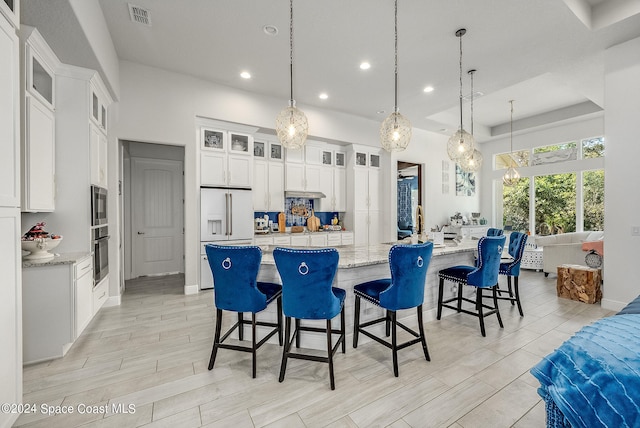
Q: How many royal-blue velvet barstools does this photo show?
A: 6